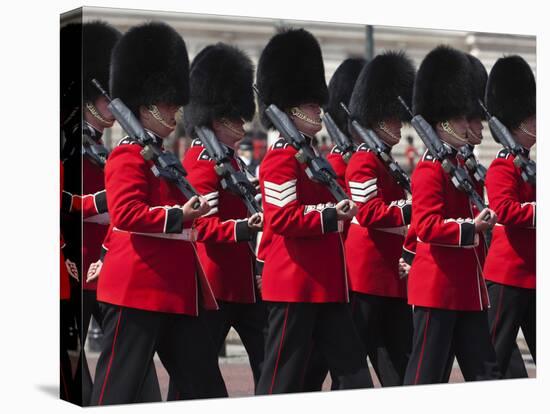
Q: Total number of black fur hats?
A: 9